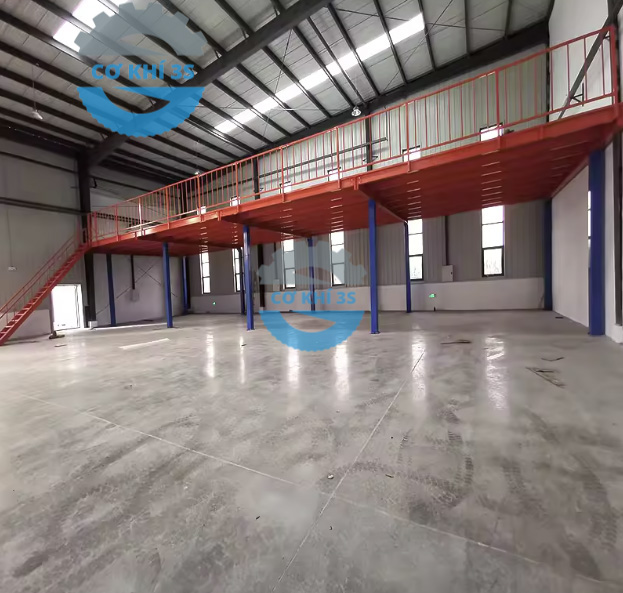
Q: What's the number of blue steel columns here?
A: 10